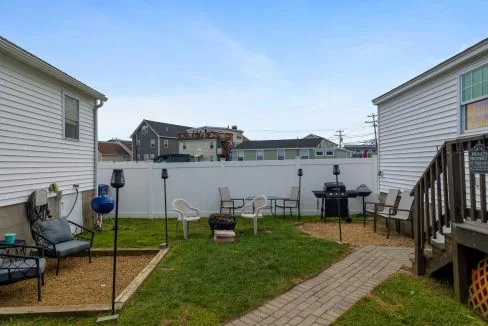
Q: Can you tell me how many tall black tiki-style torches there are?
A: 4